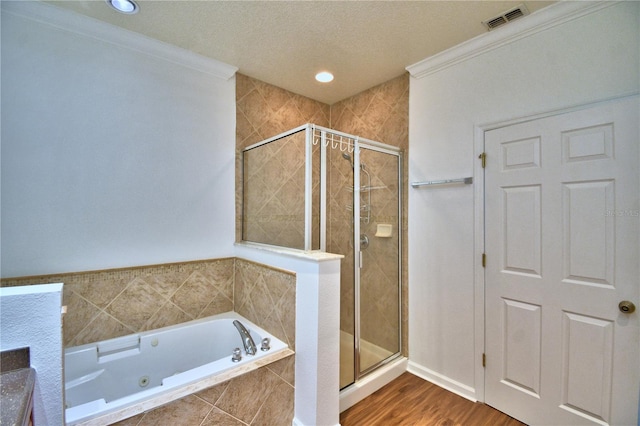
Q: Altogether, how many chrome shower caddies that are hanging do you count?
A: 1